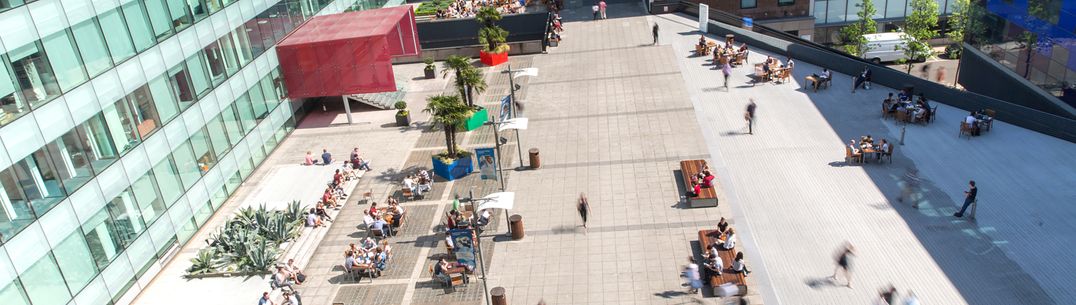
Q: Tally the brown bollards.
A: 3